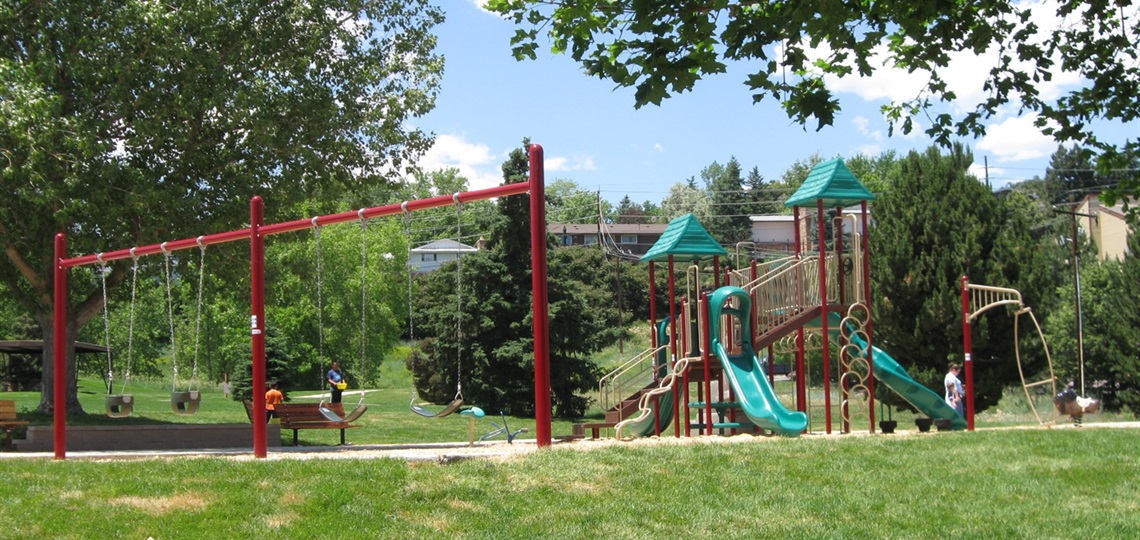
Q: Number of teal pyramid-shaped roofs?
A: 2